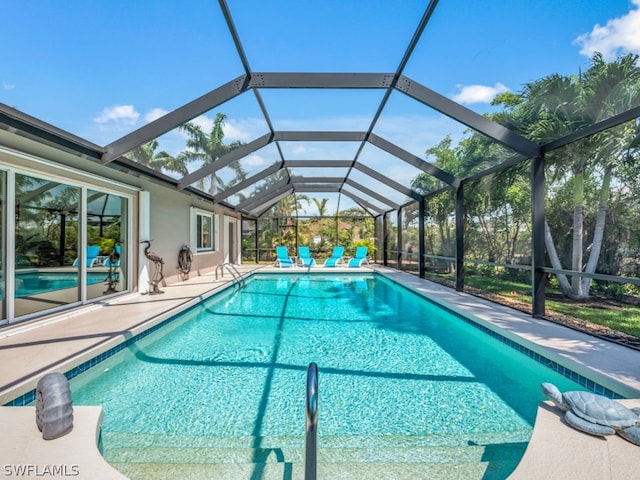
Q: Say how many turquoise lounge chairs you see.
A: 4